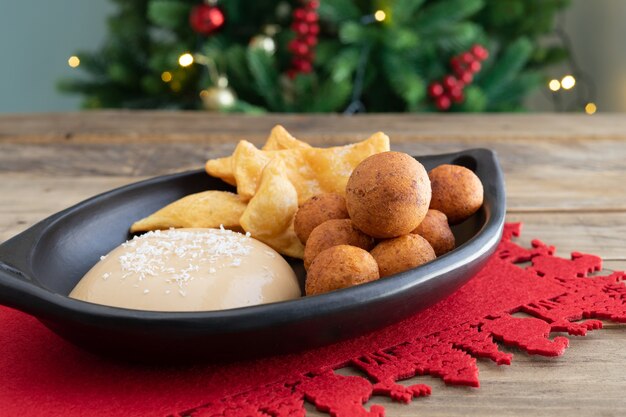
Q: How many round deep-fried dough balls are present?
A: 7